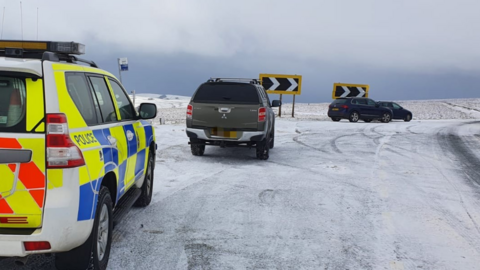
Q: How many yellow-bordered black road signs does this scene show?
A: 2